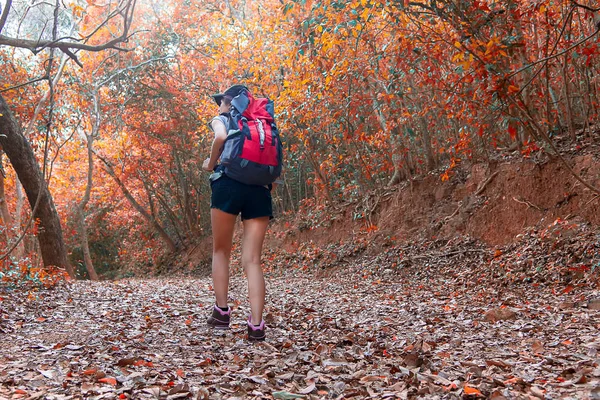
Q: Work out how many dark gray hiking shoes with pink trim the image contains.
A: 2